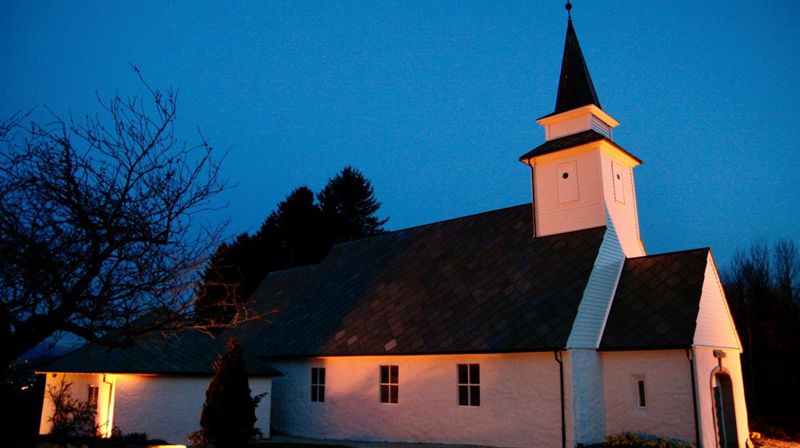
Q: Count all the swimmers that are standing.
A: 0